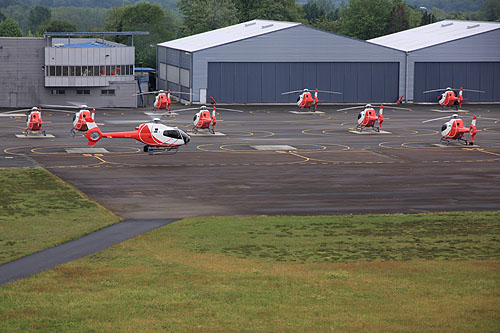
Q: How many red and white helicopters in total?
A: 9